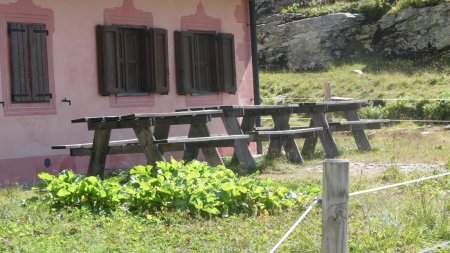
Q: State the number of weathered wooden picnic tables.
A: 3